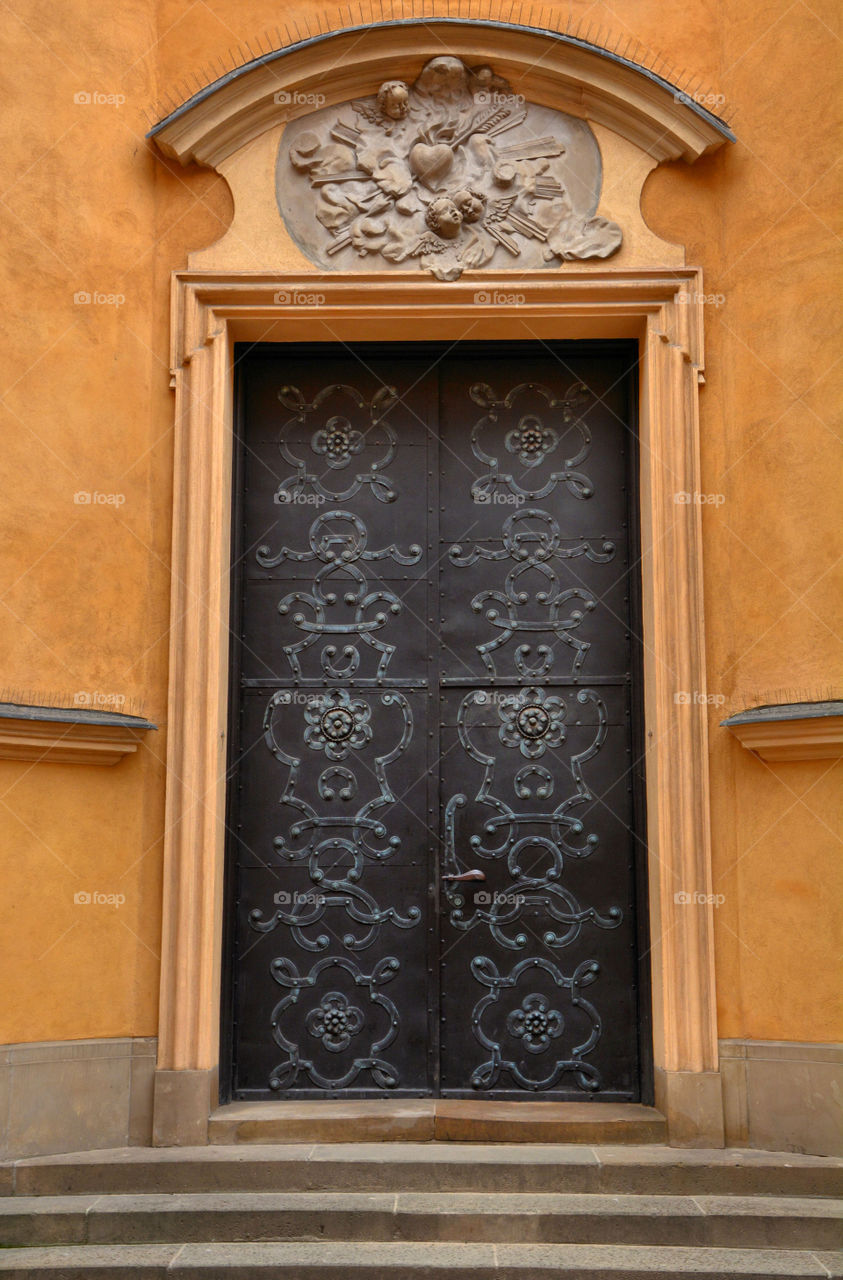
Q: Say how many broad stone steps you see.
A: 3